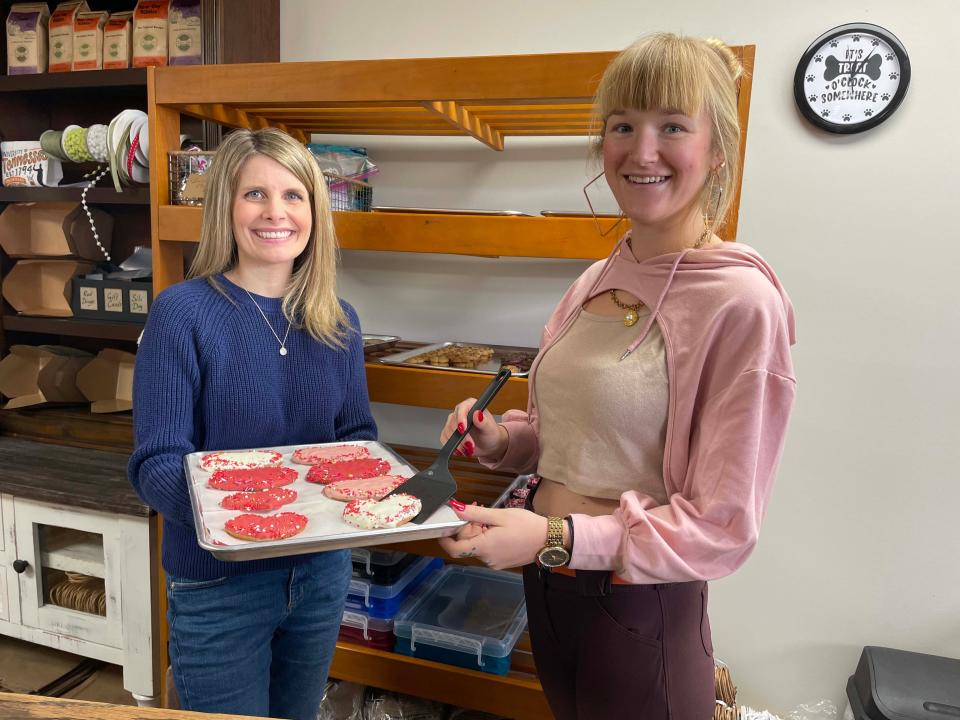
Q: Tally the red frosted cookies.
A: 4